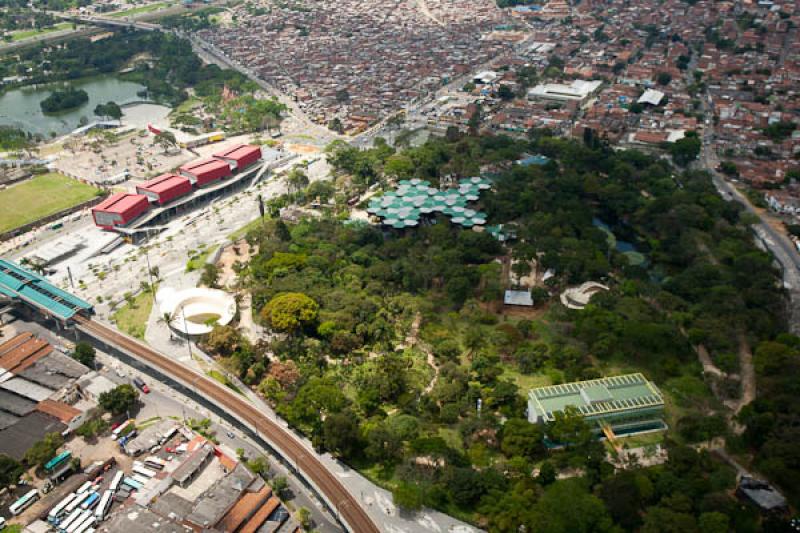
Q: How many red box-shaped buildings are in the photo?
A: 4